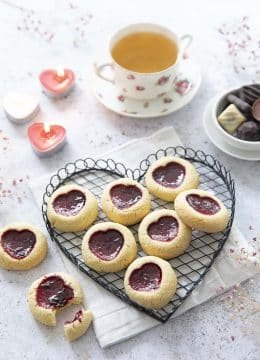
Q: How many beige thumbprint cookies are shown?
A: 9